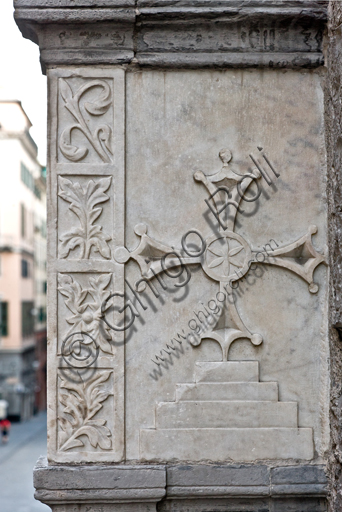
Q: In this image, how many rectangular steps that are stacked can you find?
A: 4